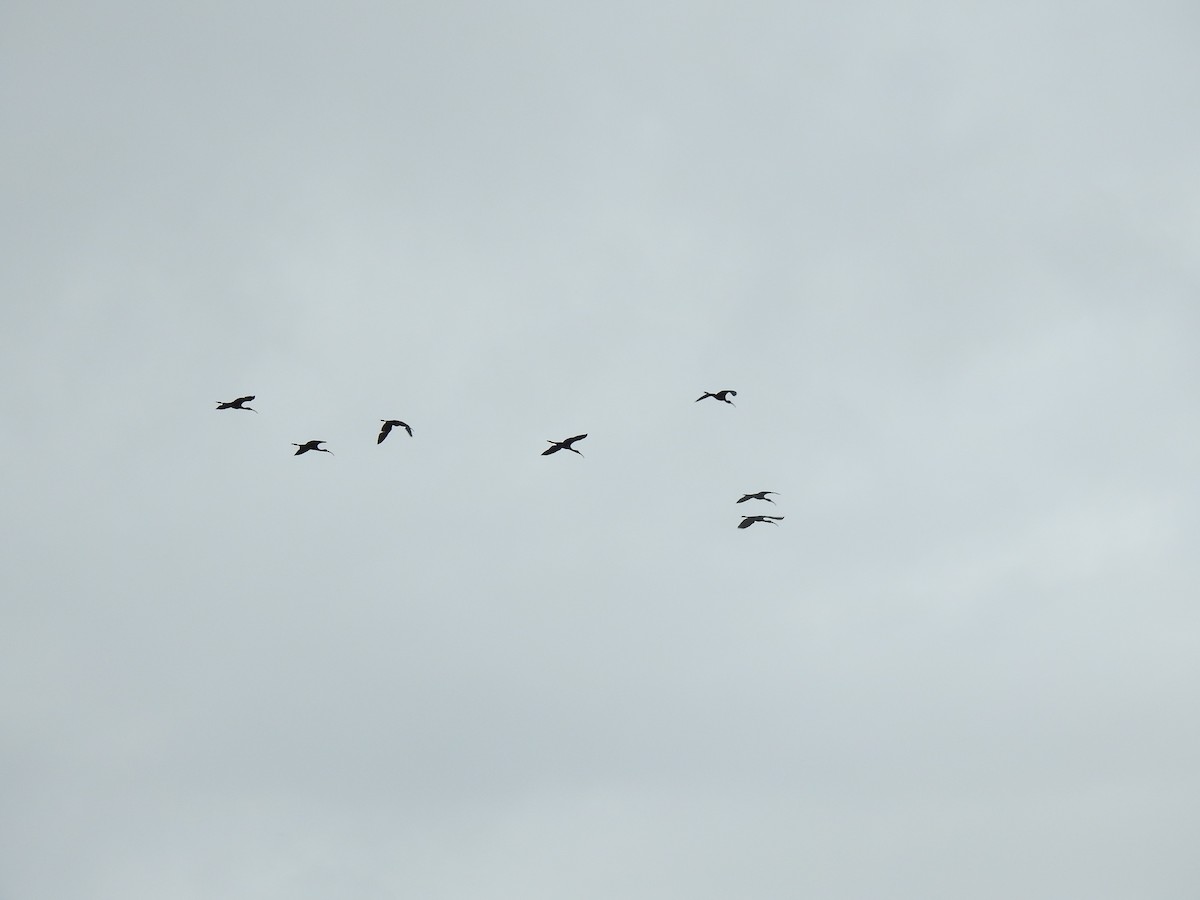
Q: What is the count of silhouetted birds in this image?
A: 7